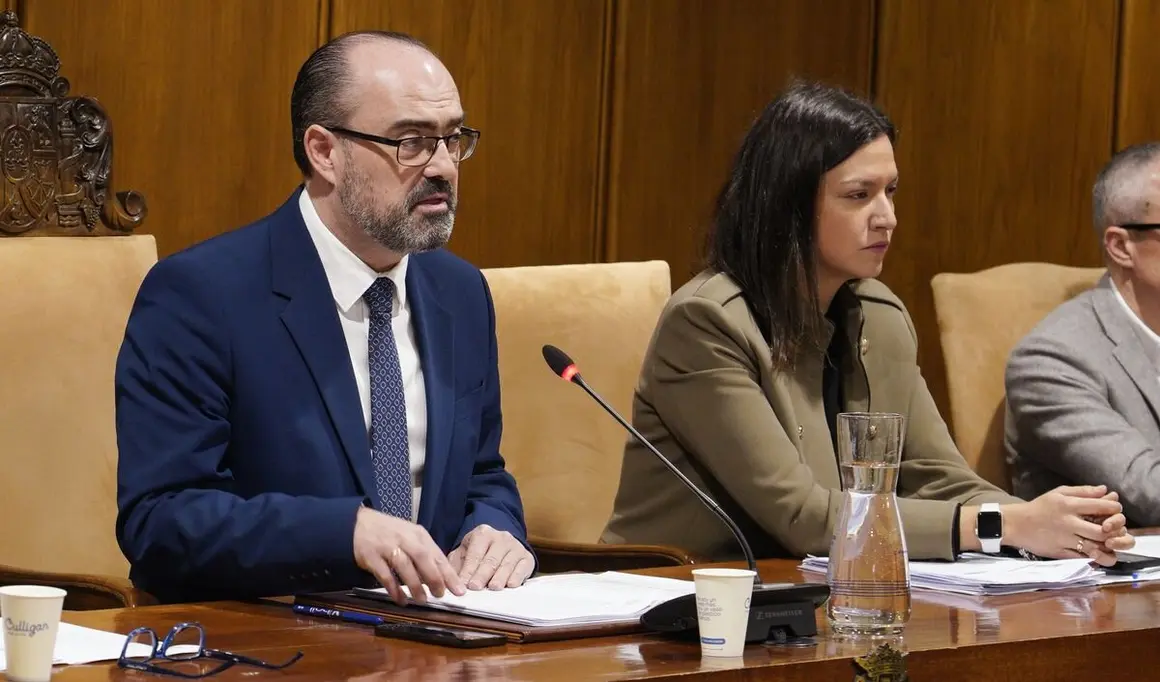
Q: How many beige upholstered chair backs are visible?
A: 3